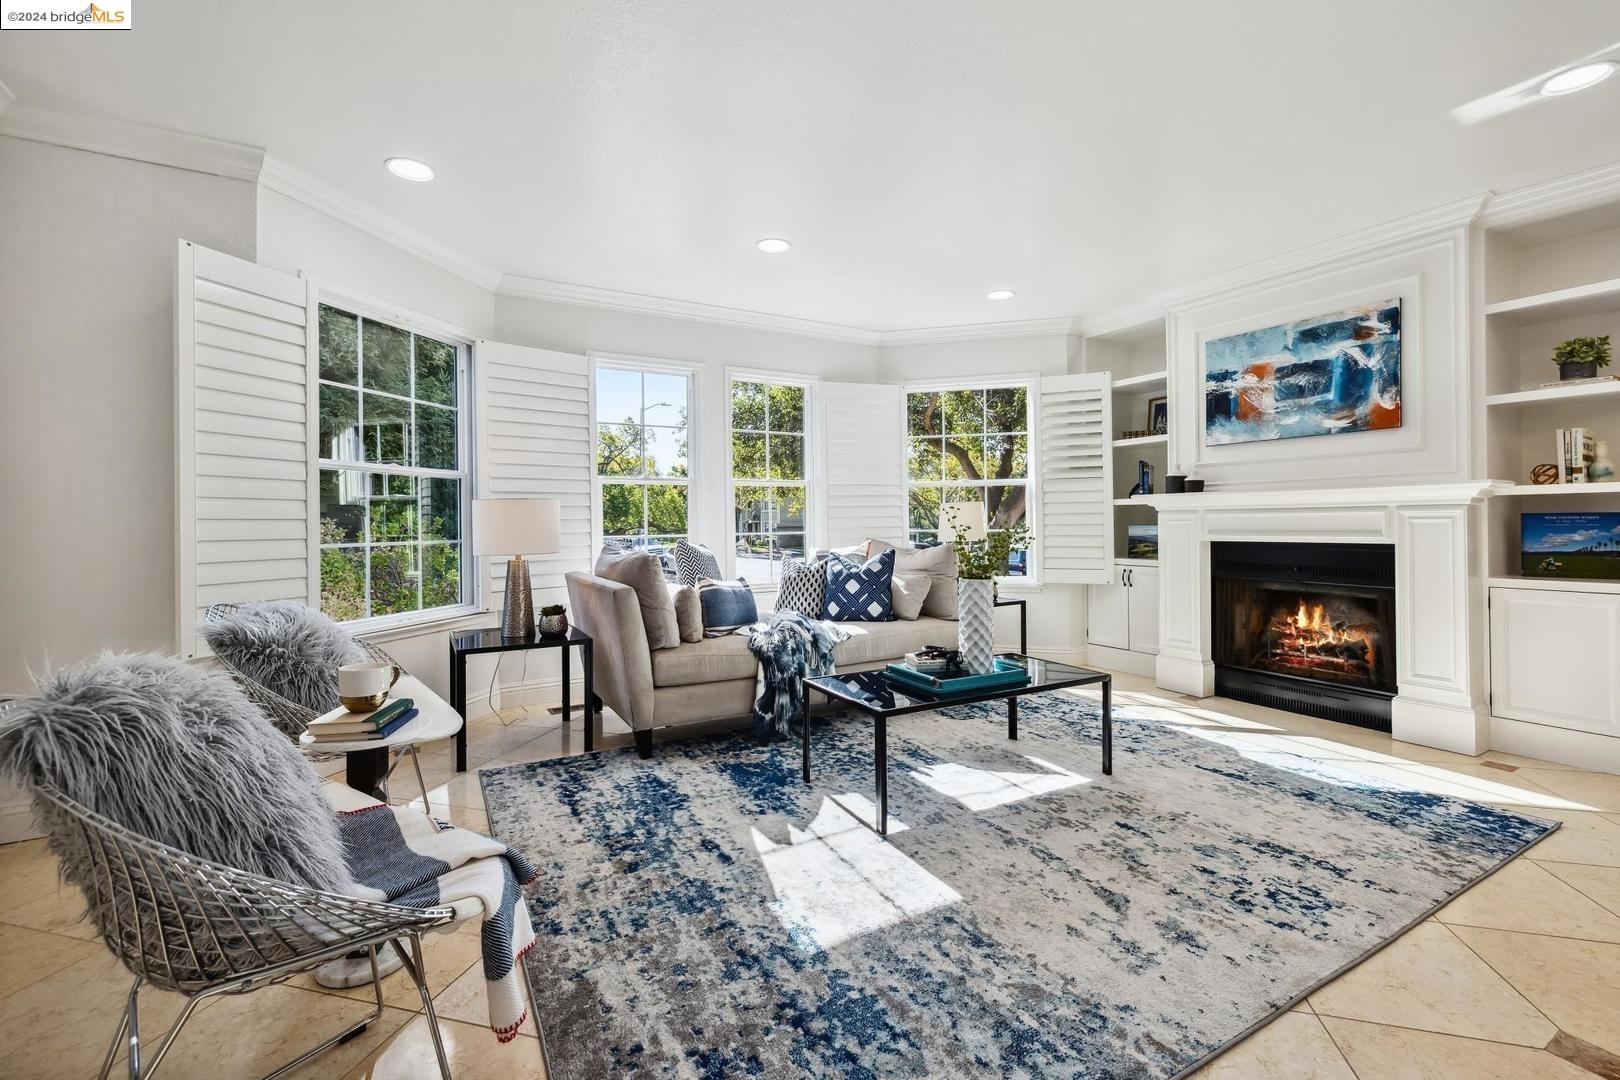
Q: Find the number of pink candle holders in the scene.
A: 0